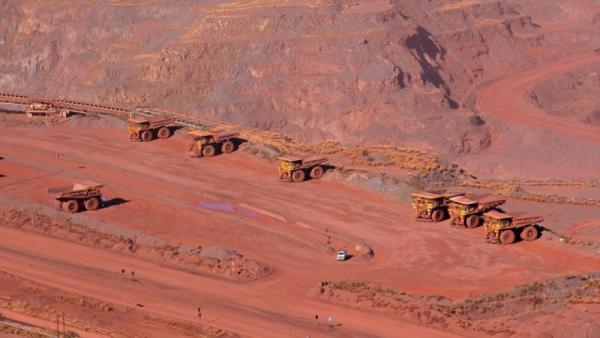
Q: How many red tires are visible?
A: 12